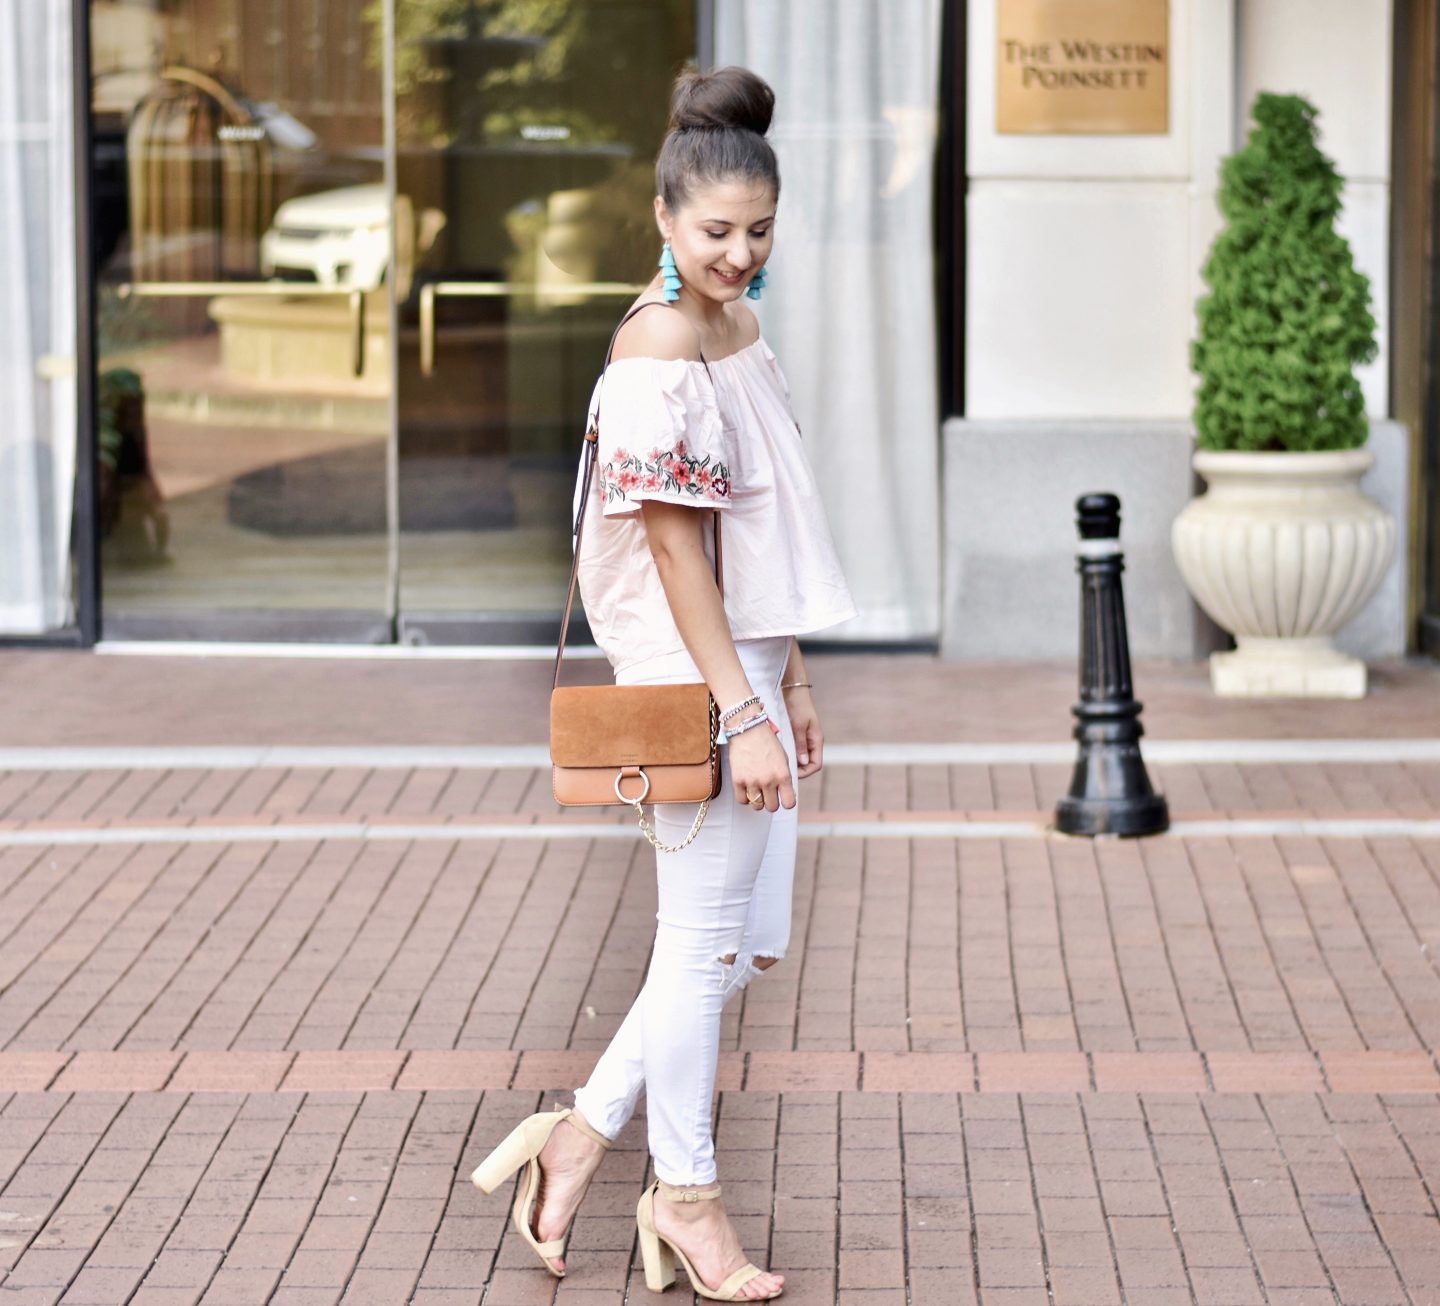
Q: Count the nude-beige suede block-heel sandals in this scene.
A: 2